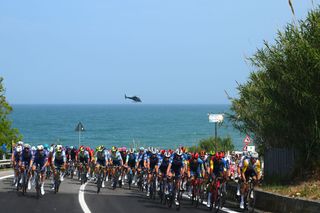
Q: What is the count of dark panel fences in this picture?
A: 1